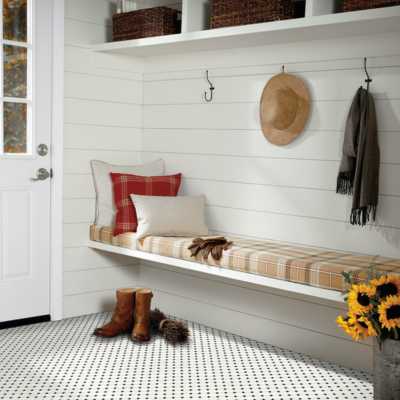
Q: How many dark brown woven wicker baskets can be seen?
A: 3